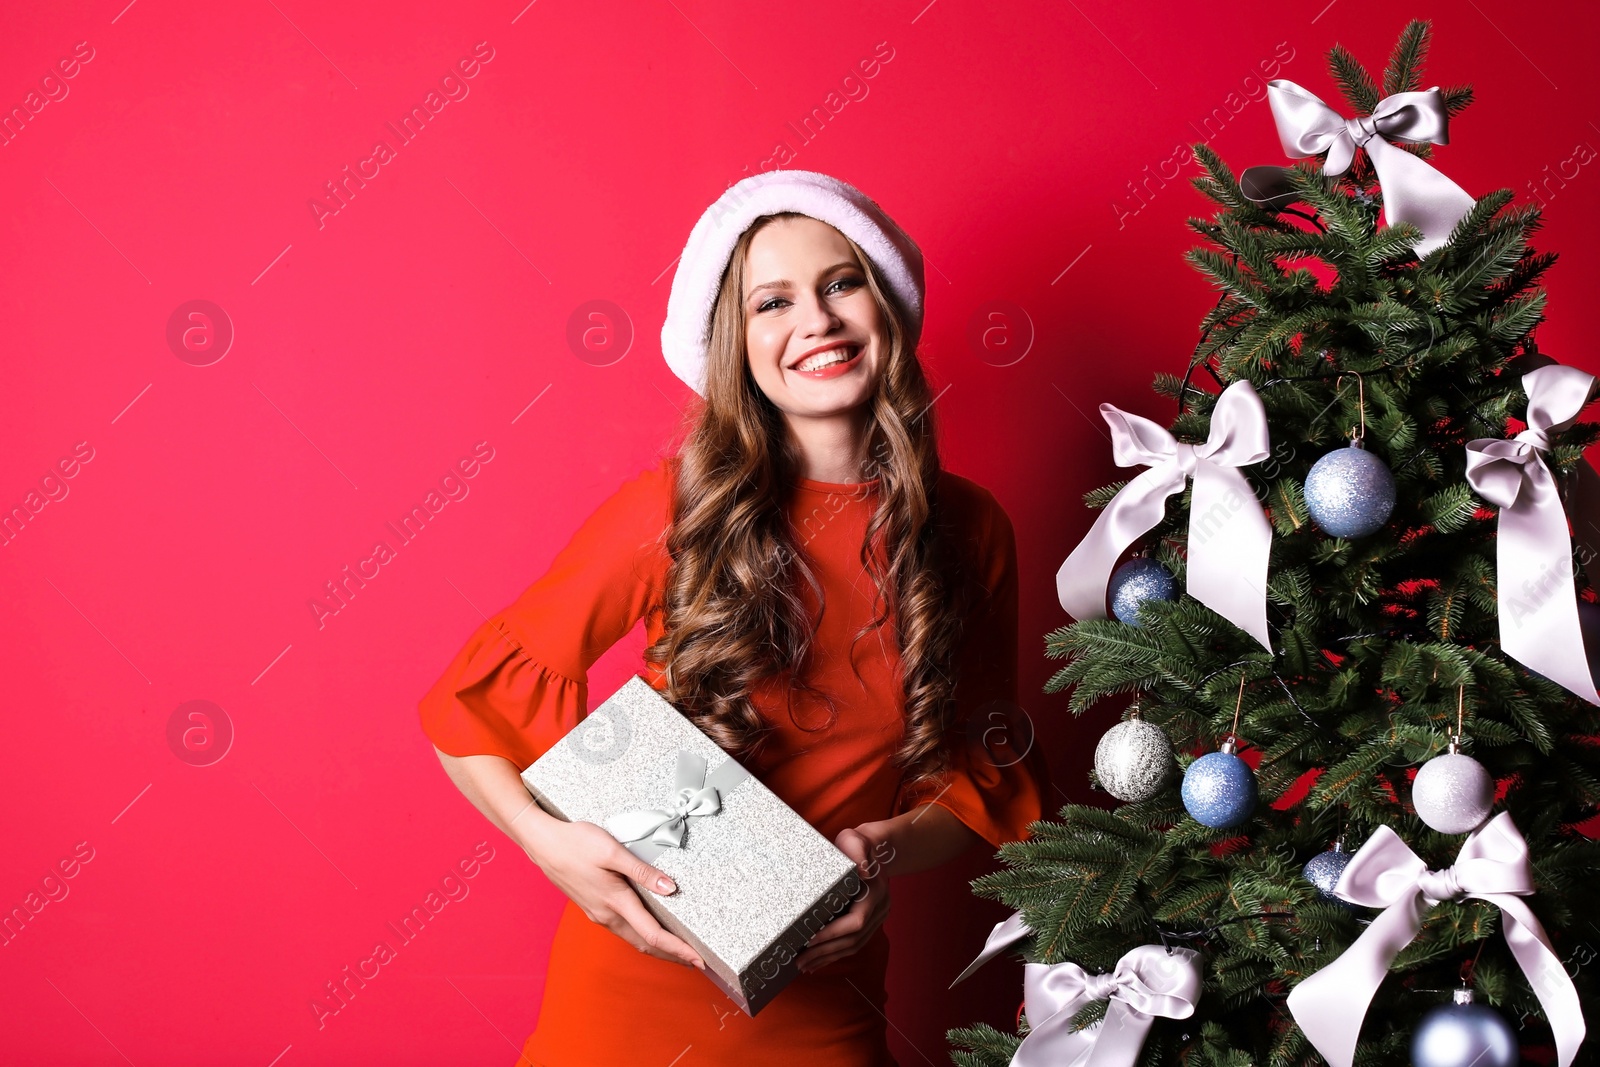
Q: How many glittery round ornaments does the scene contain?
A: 6